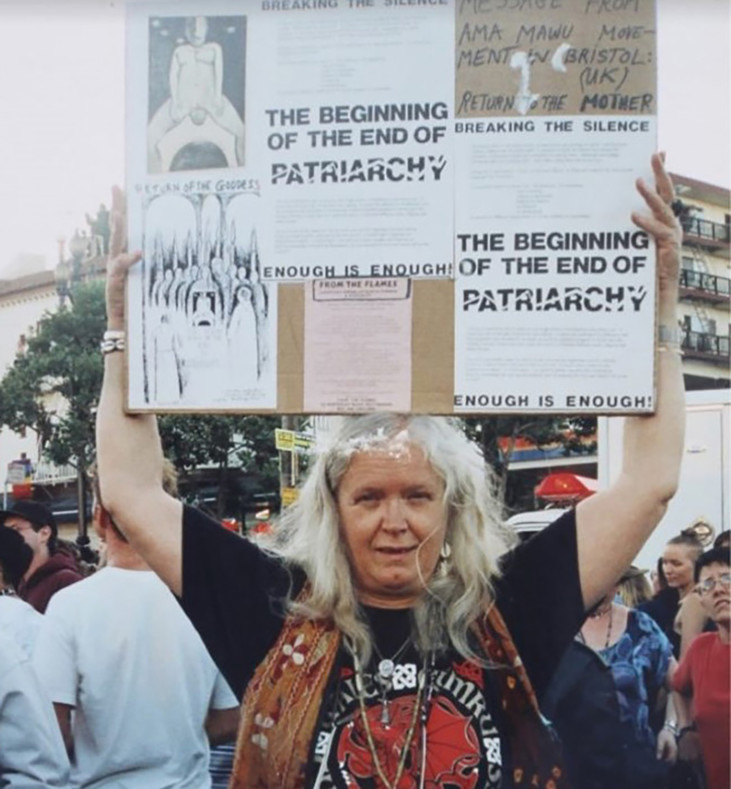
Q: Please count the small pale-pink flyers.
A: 1